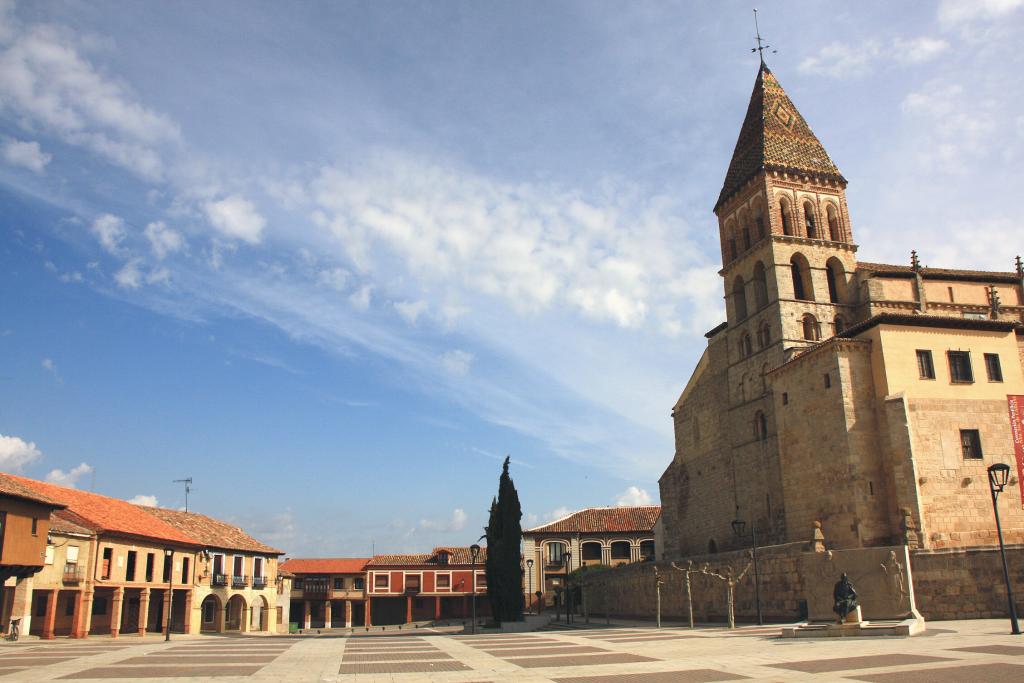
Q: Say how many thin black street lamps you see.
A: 6